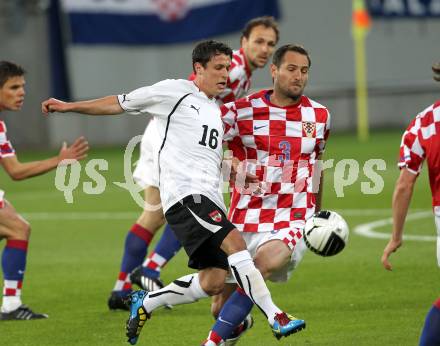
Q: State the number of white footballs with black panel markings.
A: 1